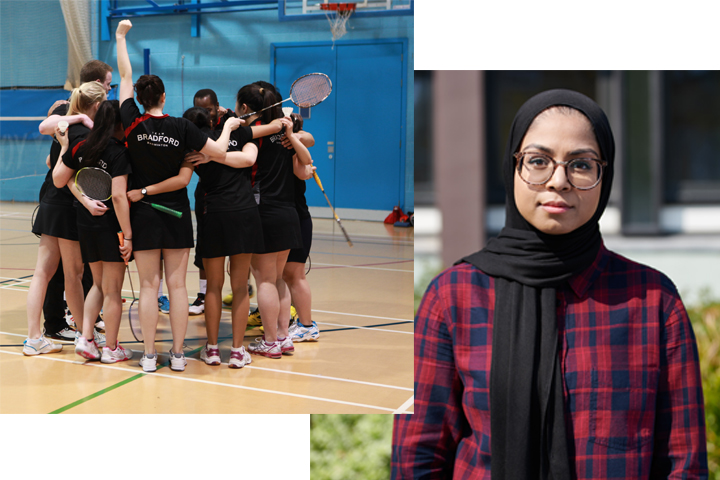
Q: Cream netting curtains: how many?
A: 1